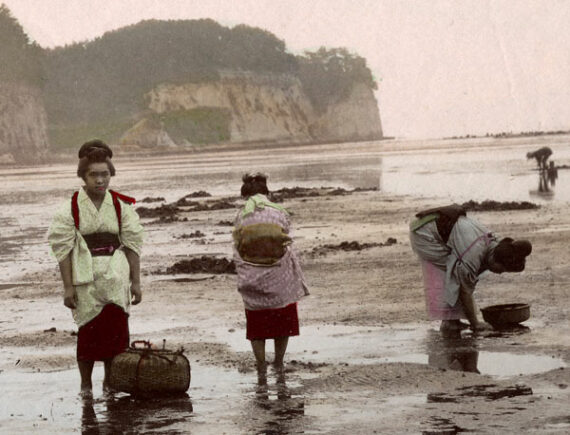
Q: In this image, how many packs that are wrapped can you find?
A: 1